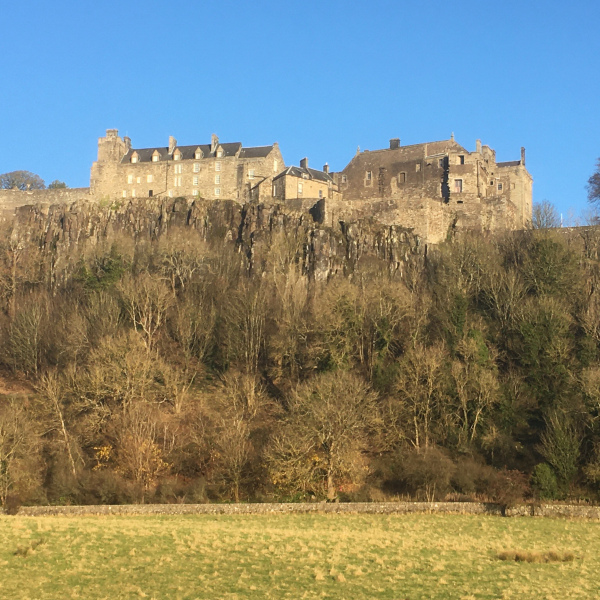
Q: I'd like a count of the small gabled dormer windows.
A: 5